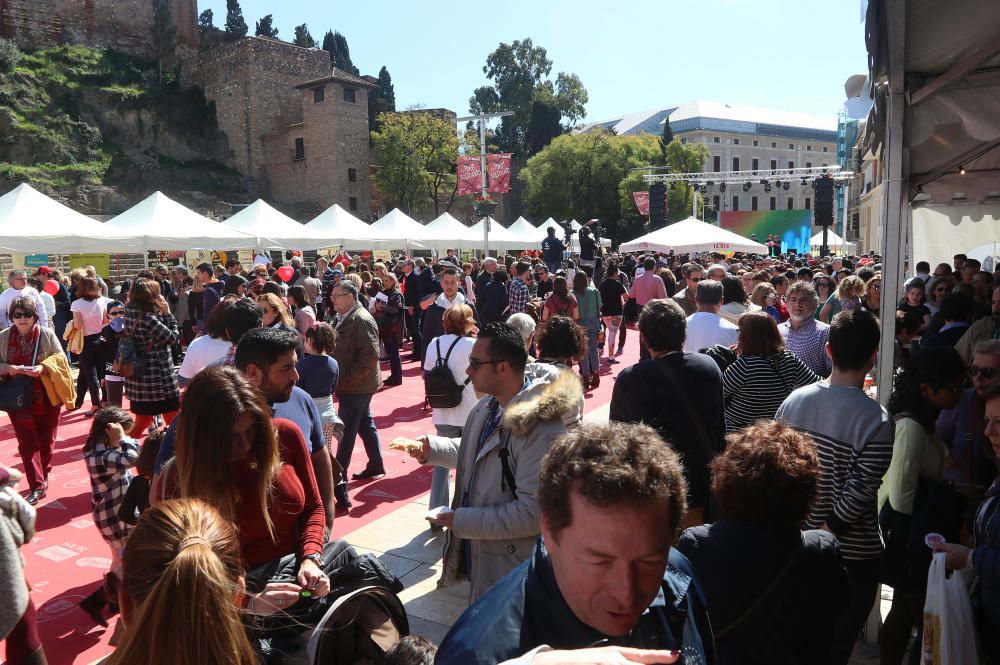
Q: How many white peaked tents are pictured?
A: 12